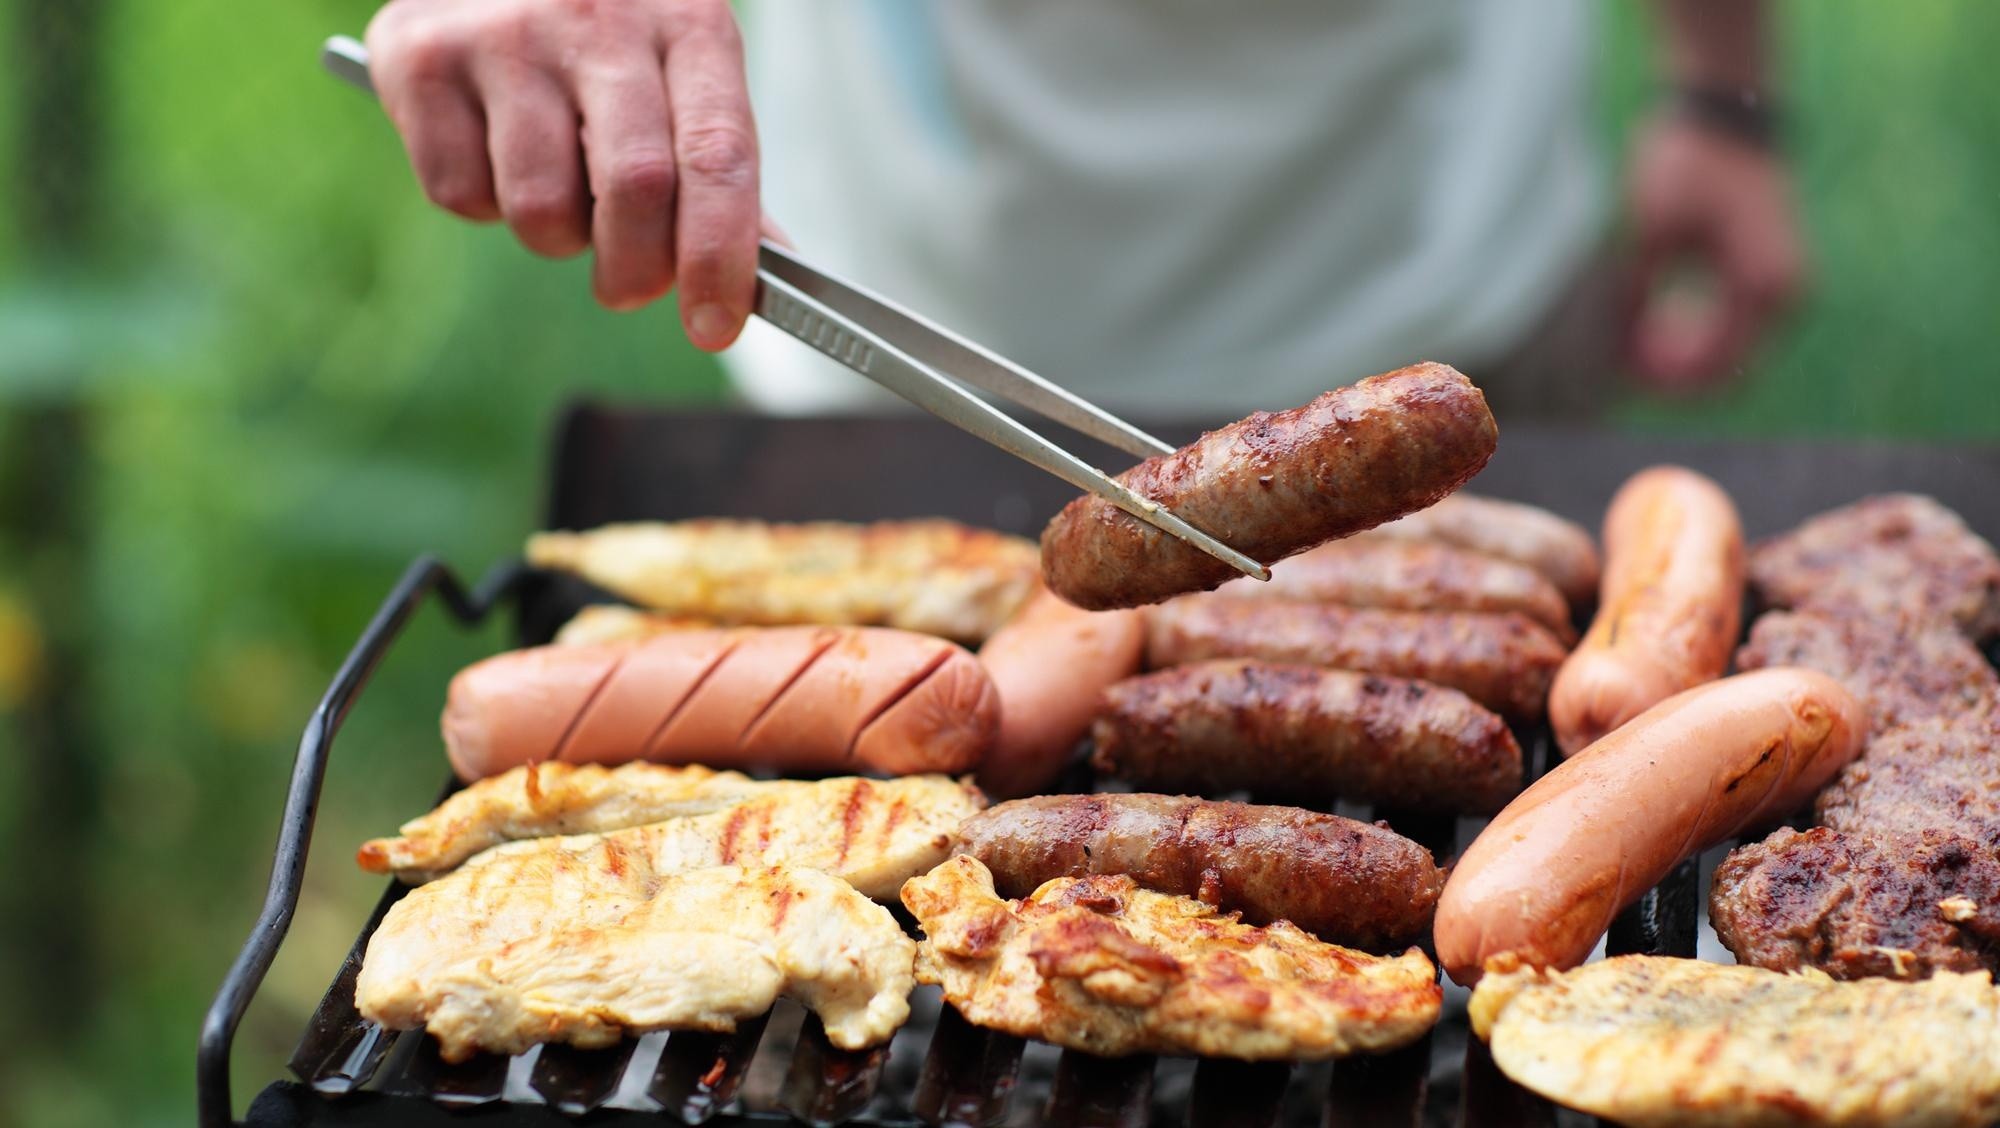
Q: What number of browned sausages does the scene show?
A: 6